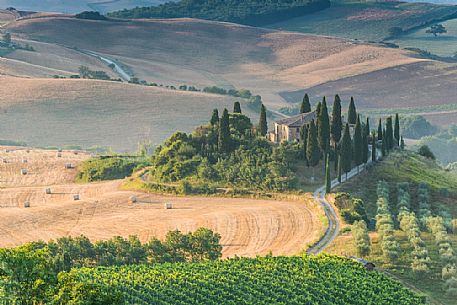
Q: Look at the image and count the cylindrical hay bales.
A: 14